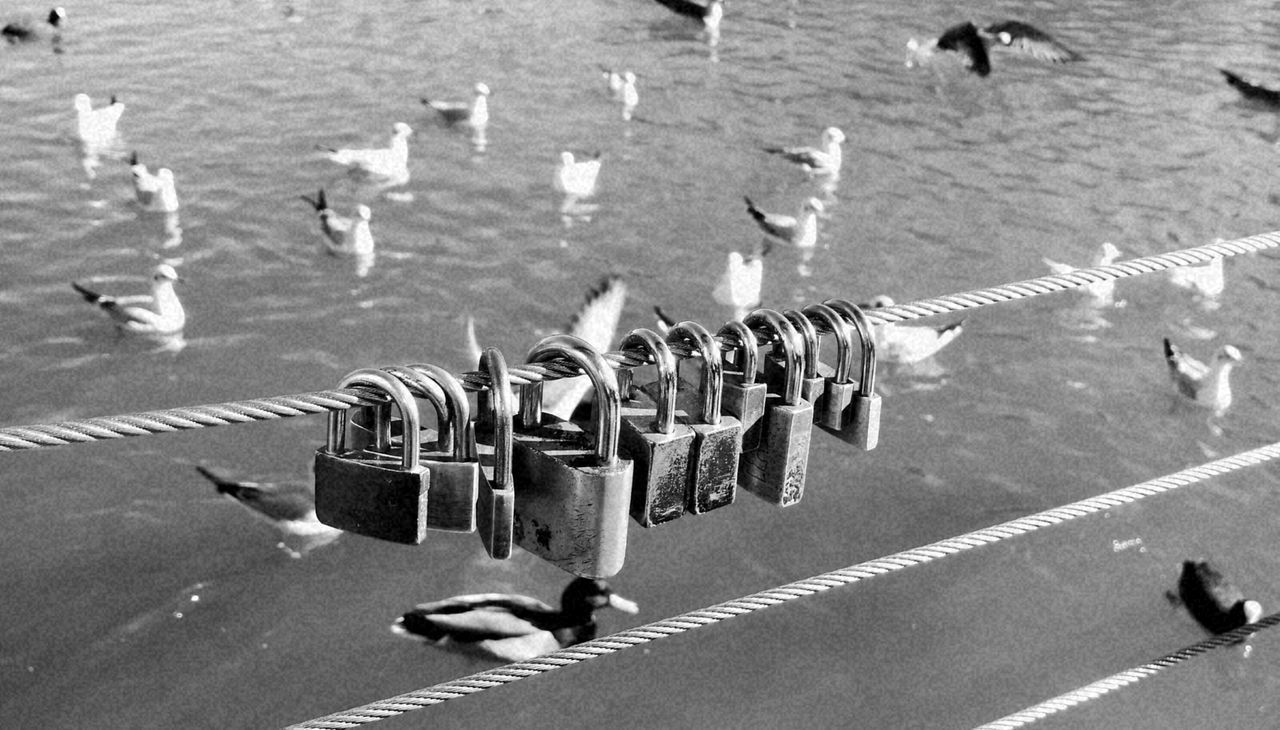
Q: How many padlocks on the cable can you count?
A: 12